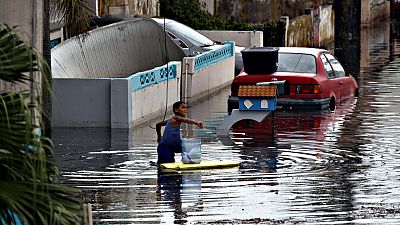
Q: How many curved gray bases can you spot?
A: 1